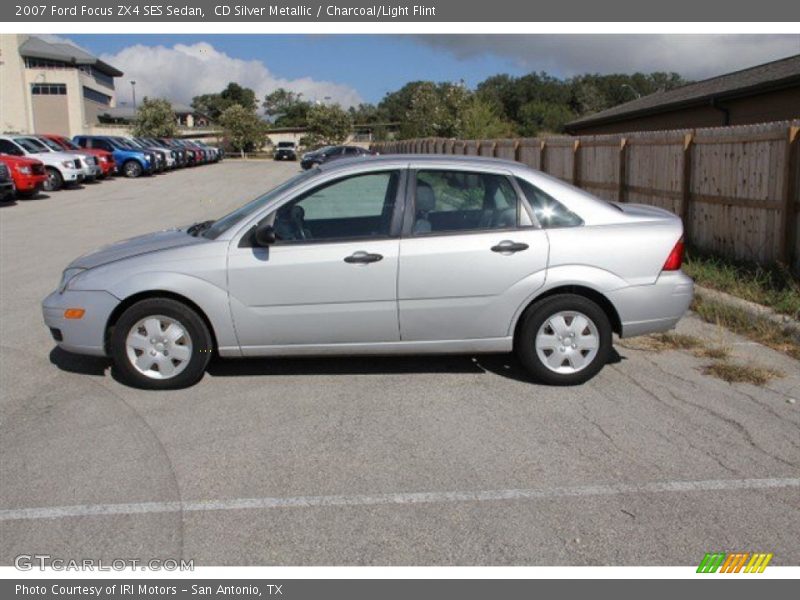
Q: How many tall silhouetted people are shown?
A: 0